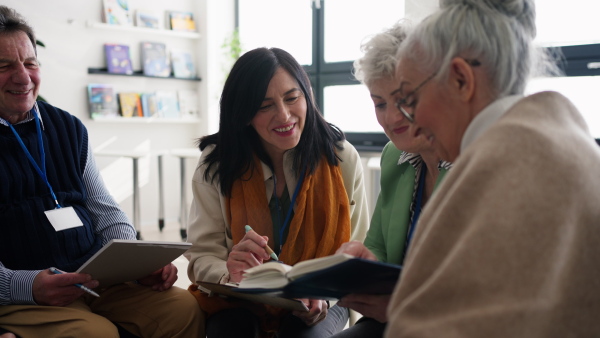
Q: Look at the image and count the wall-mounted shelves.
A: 3